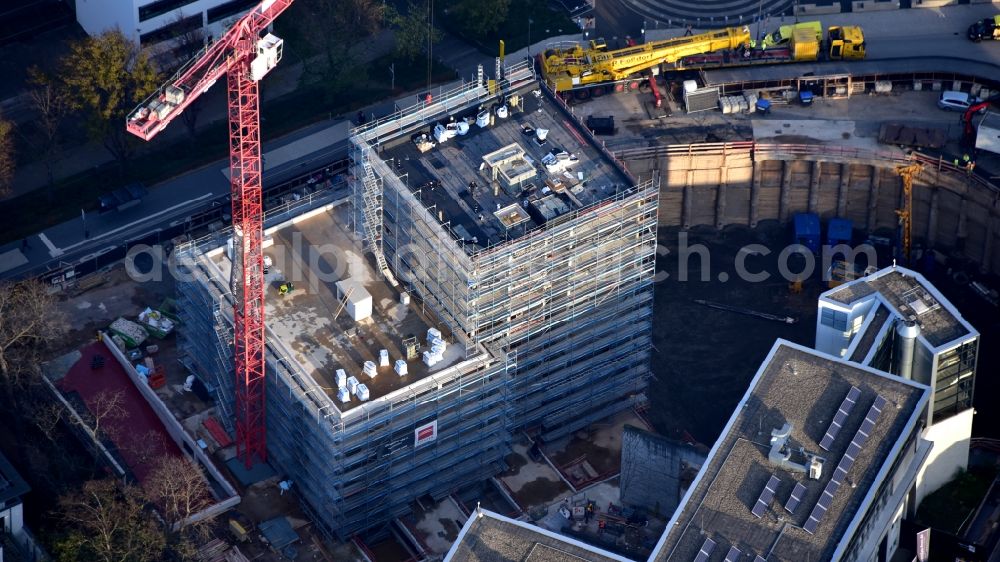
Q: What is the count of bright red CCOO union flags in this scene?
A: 0